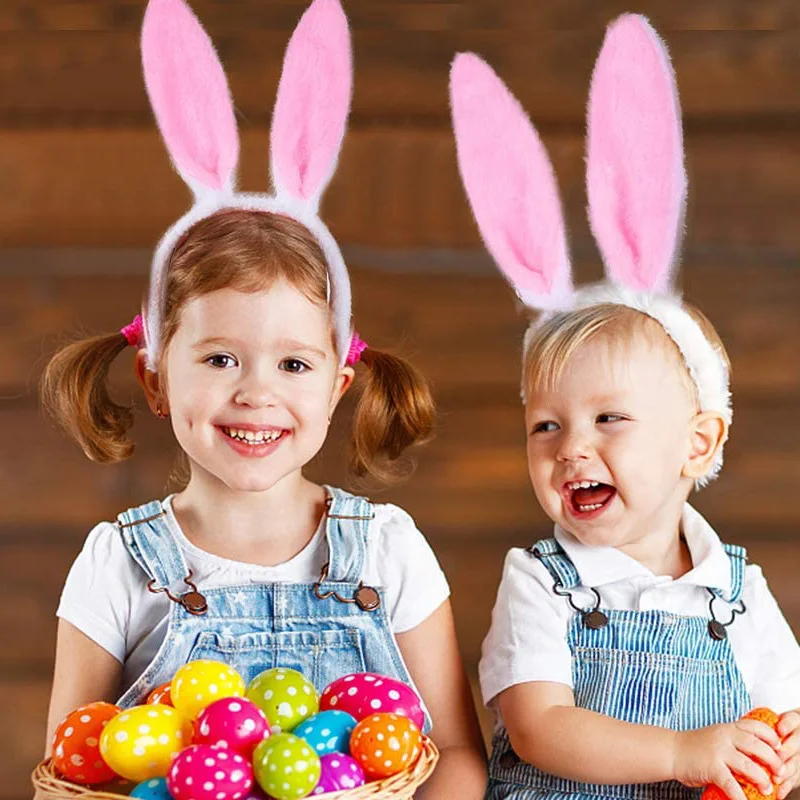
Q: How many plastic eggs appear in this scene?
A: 14